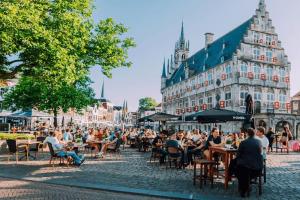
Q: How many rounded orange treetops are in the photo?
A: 0